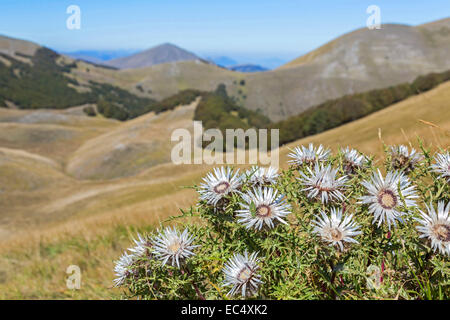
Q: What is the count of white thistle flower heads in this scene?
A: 15